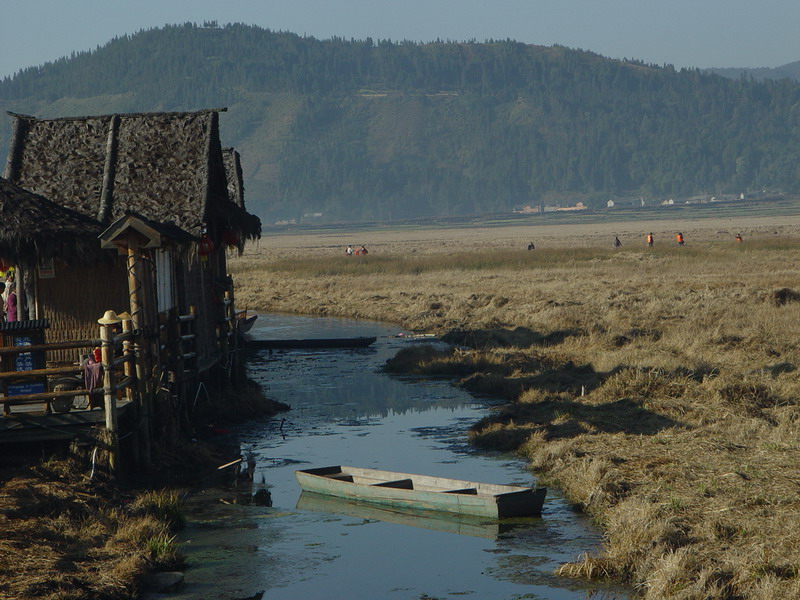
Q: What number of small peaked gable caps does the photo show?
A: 1